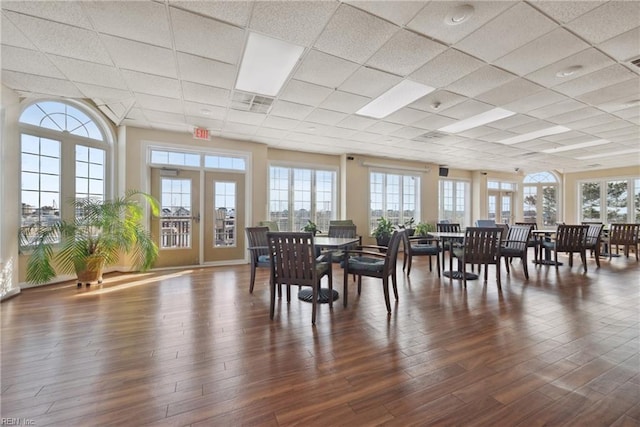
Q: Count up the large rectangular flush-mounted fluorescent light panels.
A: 6